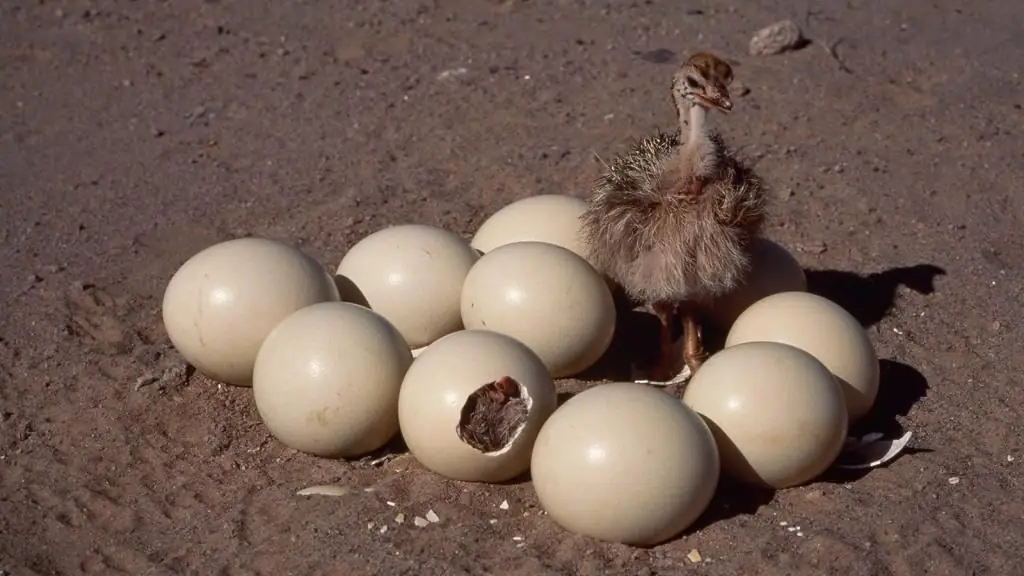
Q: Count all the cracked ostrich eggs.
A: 1